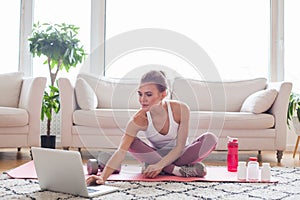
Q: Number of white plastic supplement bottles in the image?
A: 3